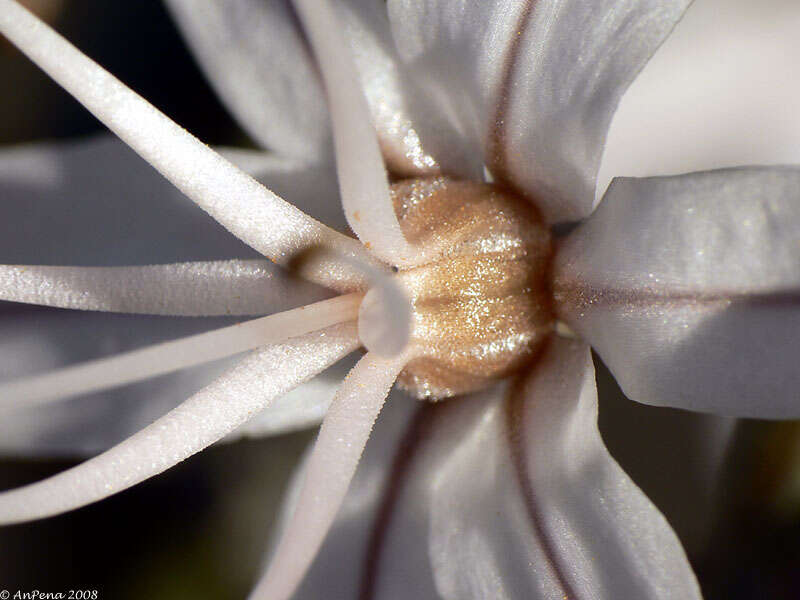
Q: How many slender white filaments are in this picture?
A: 6